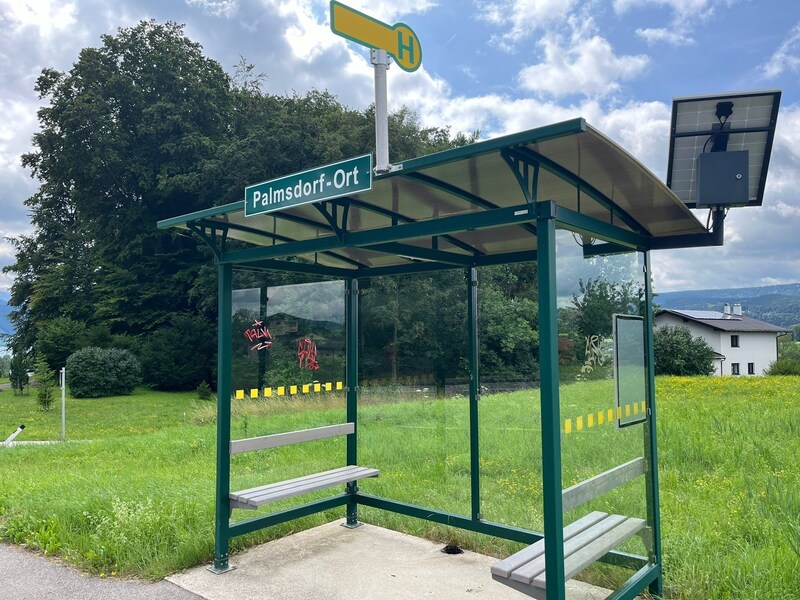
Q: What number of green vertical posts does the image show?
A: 5